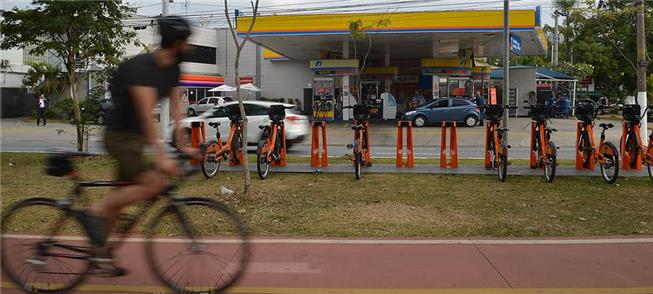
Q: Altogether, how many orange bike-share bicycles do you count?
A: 7